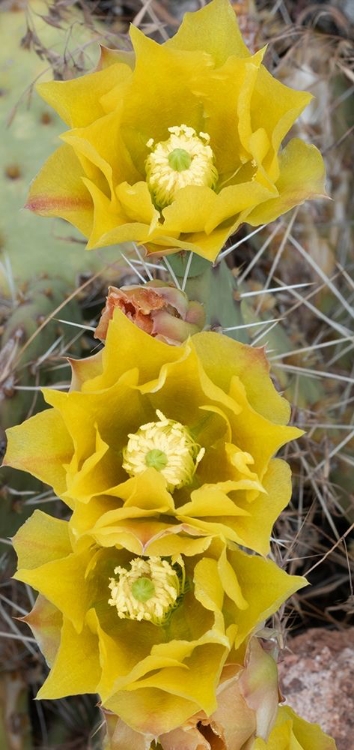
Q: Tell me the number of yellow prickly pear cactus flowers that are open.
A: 3